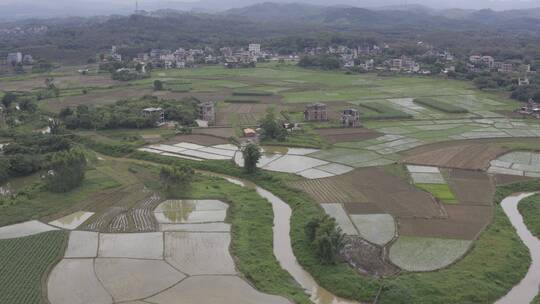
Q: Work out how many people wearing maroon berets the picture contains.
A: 0